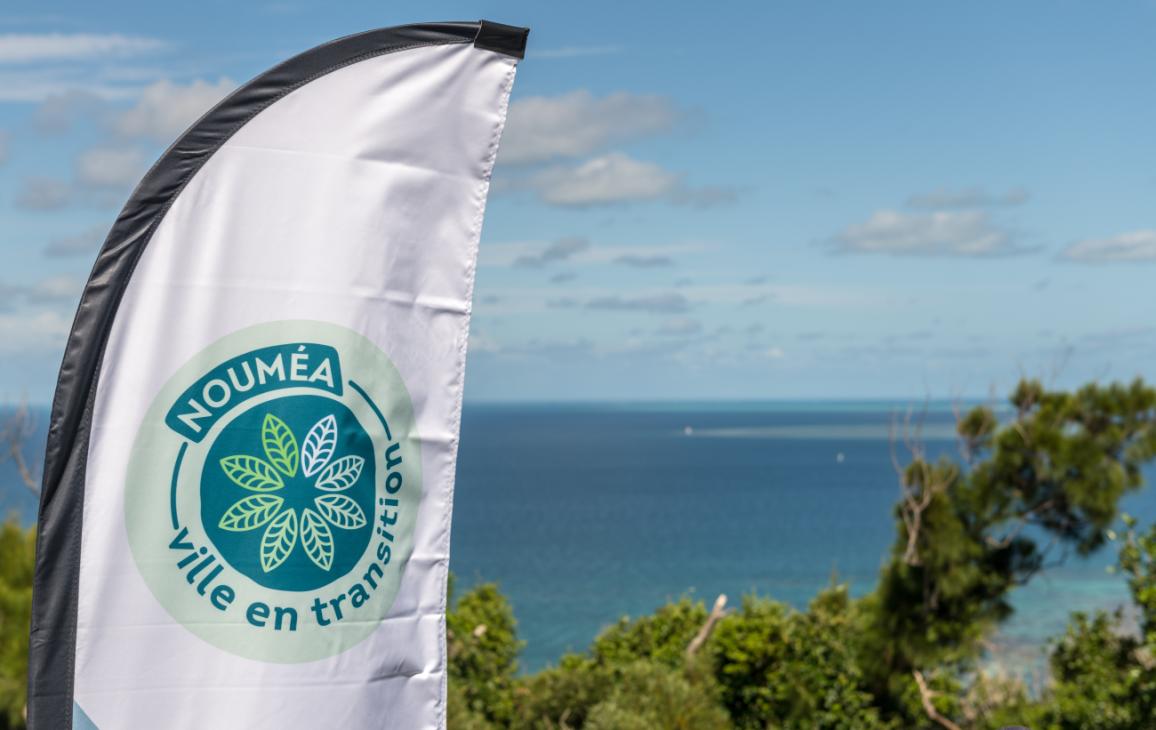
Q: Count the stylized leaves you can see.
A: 8